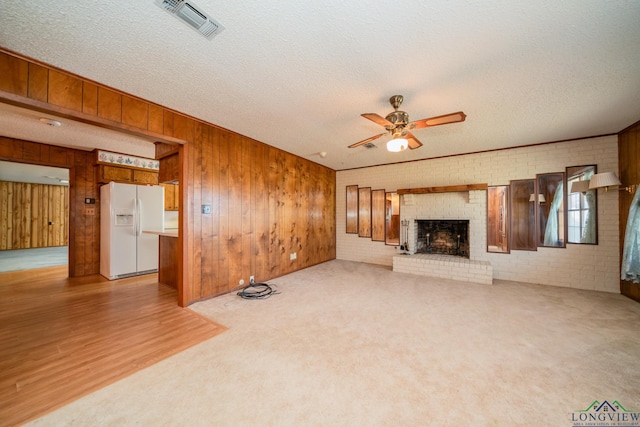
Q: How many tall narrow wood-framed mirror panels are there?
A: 8